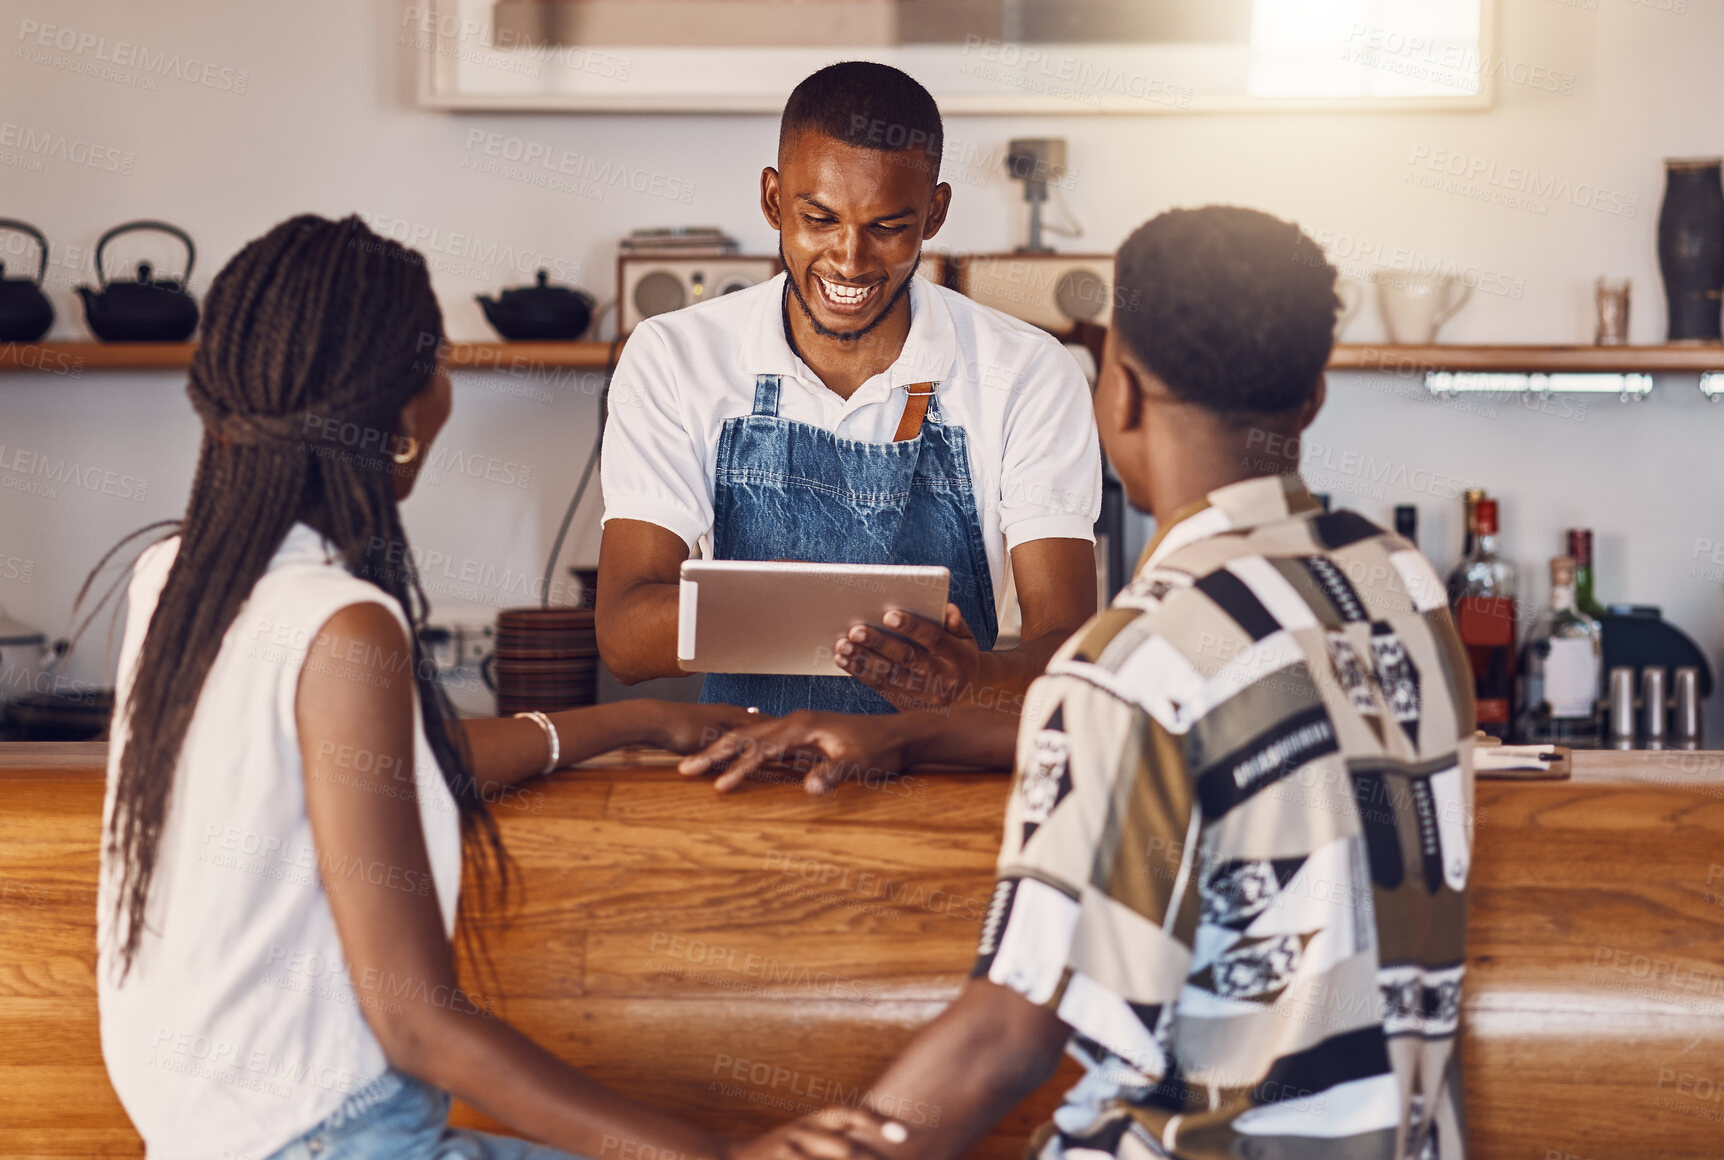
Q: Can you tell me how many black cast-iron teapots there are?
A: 3